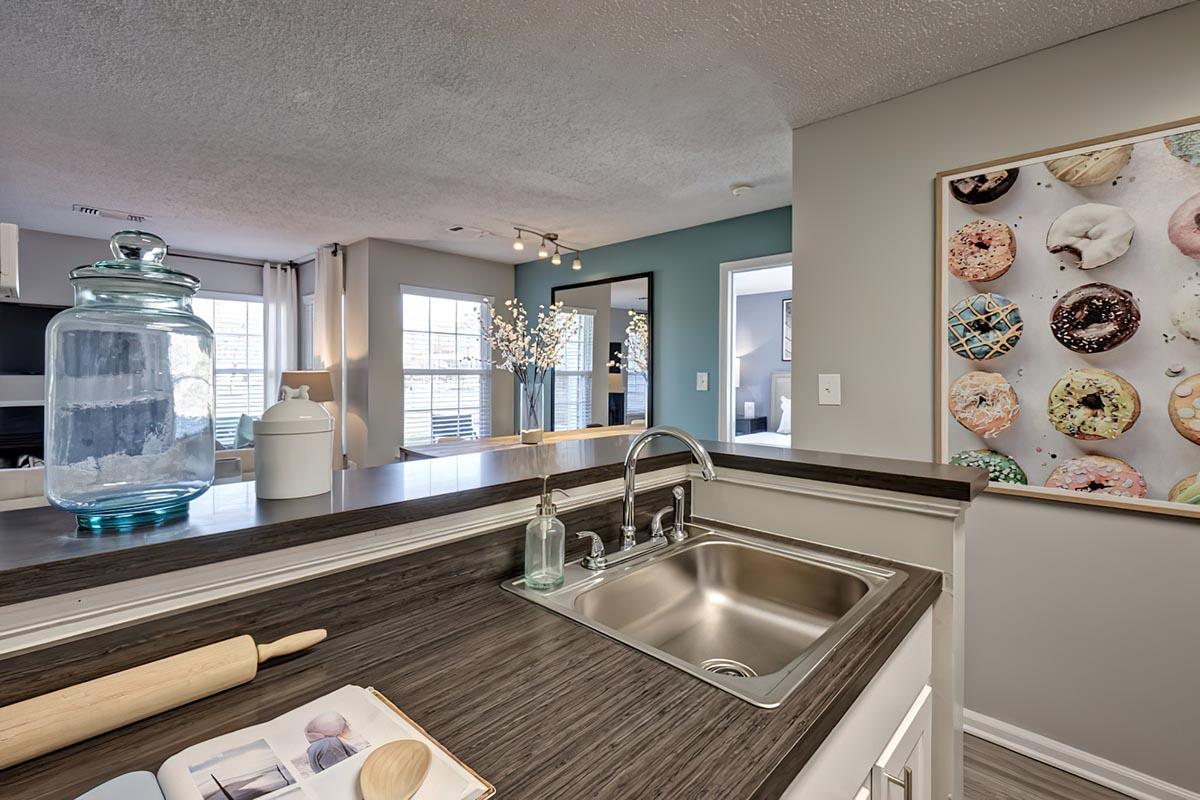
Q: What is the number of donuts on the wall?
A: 15